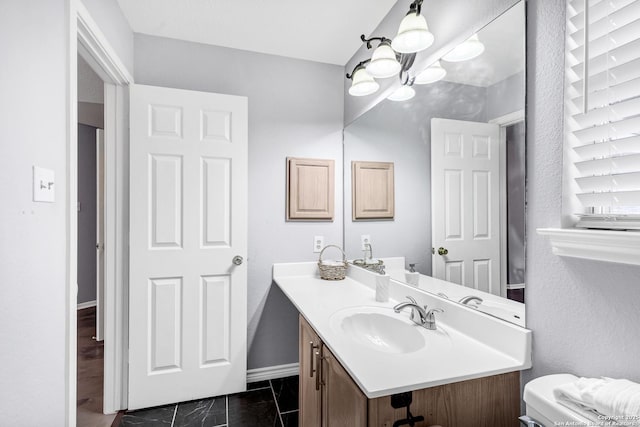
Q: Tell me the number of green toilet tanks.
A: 0